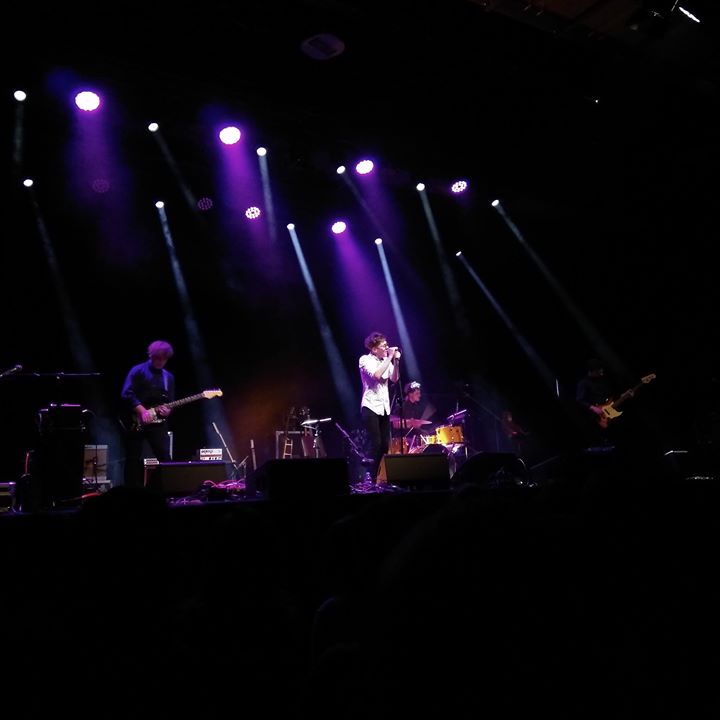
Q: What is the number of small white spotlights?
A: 11